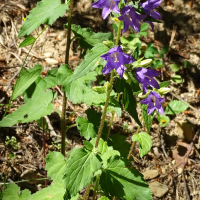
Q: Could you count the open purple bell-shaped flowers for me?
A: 6